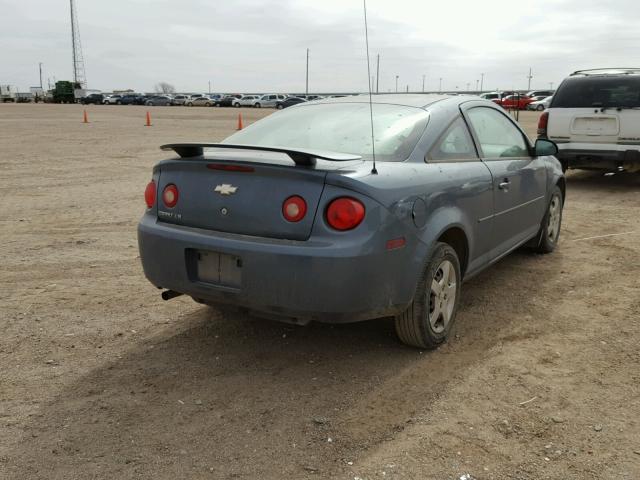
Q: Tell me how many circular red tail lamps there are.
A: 4